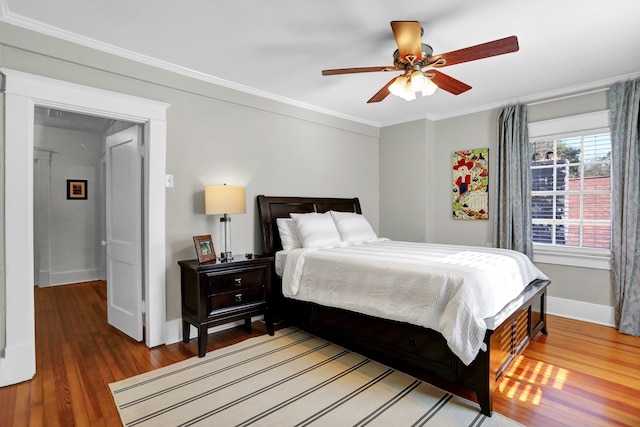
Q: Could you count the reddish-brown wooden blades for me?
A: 5